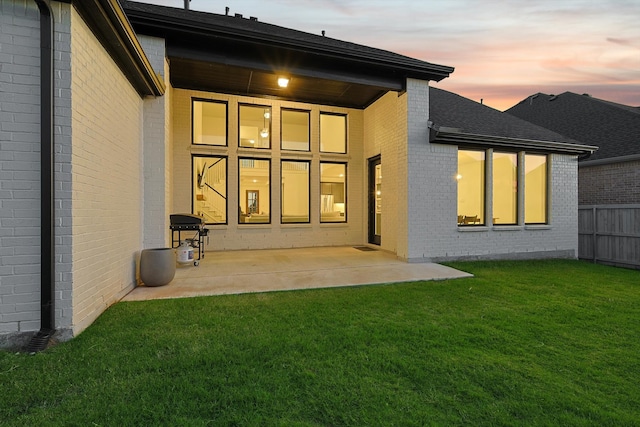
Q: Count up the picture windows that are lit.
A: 11